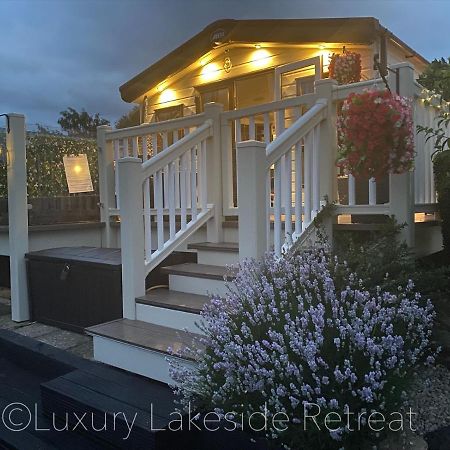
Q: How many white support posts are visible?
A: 7